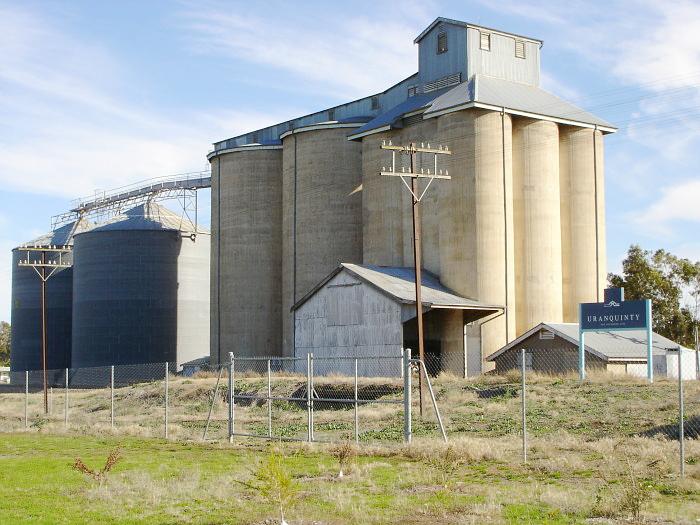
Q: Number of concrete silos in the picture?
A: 6